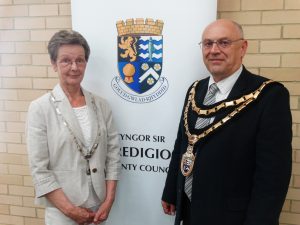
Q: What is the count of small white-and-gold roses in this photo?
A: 3